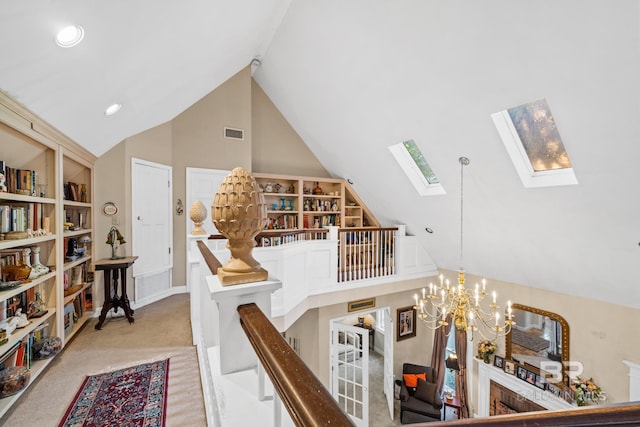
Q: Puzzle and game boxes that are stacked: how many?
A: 0